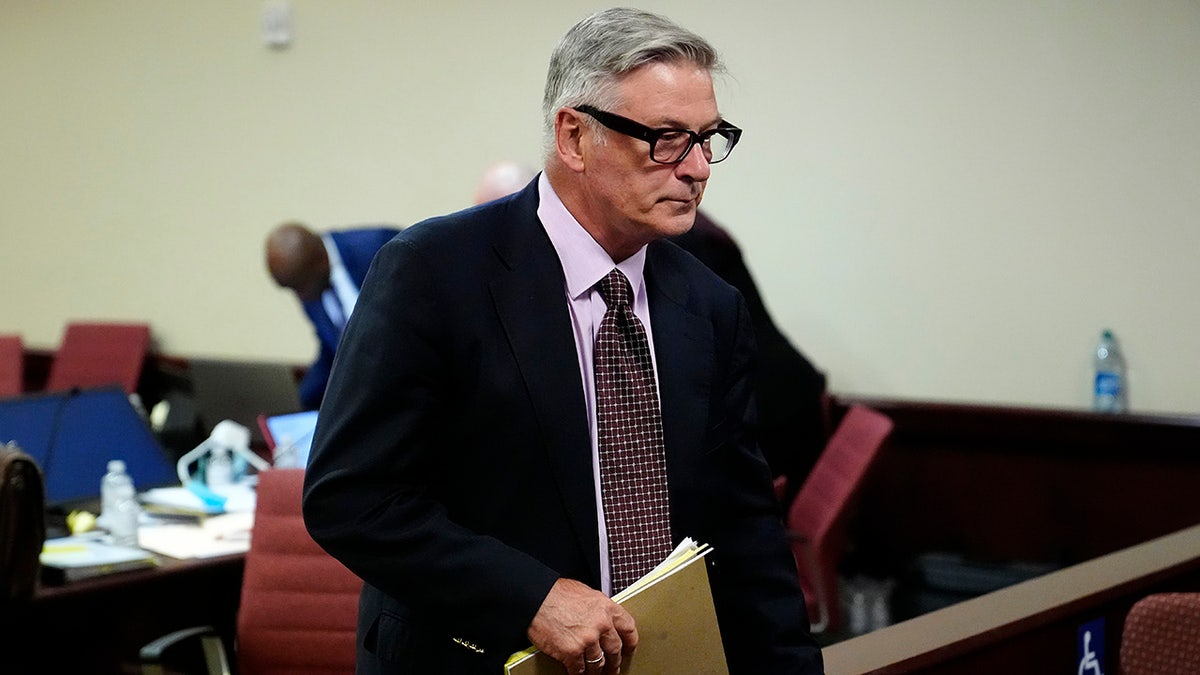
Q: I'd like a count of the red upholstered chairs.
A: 5